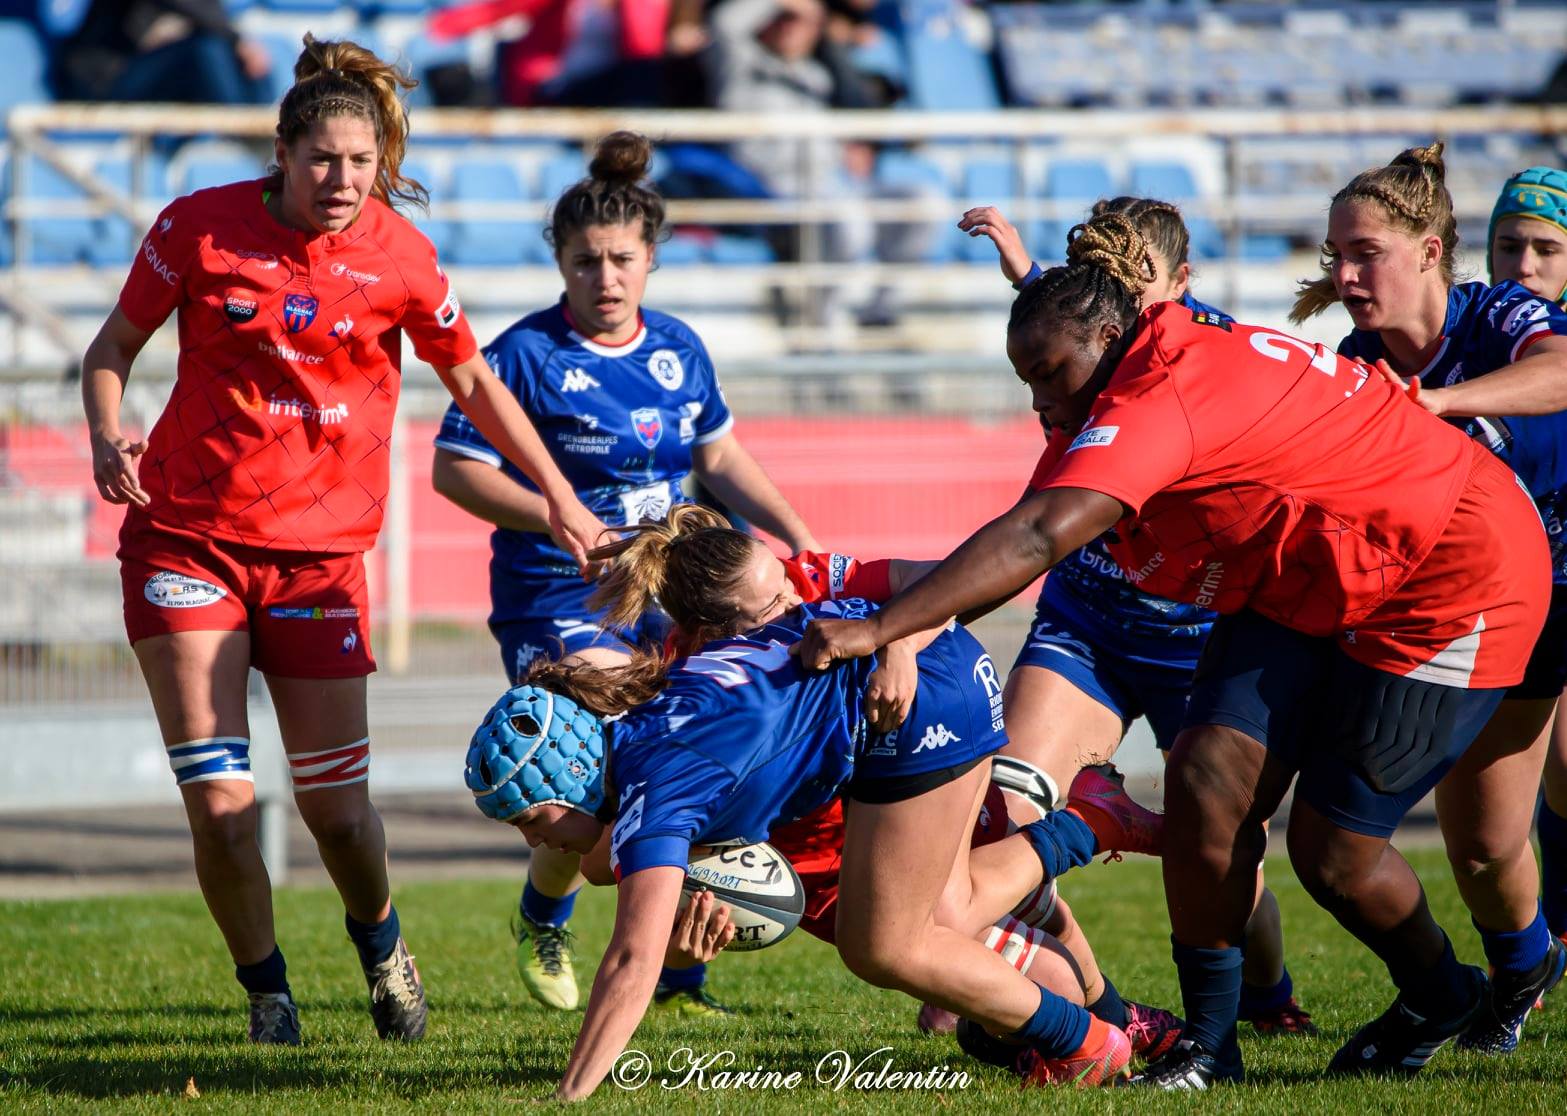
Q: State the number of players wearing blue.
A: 5